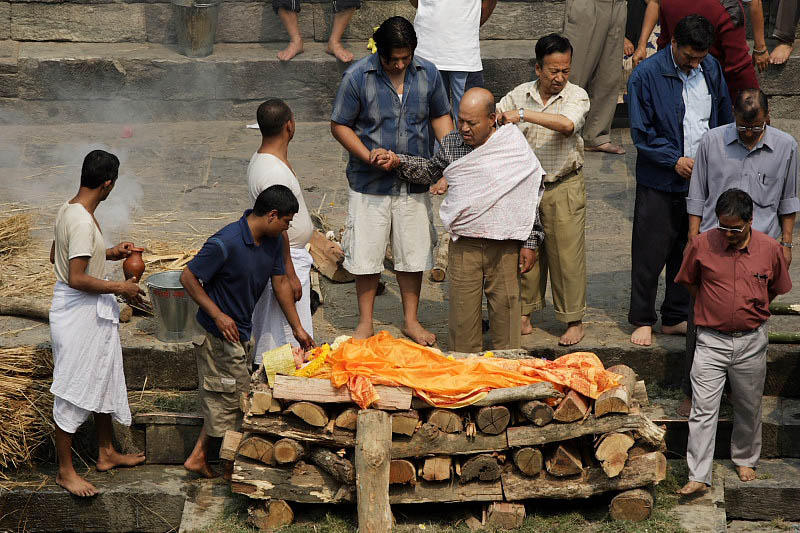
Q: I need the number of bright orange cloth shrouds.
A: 1